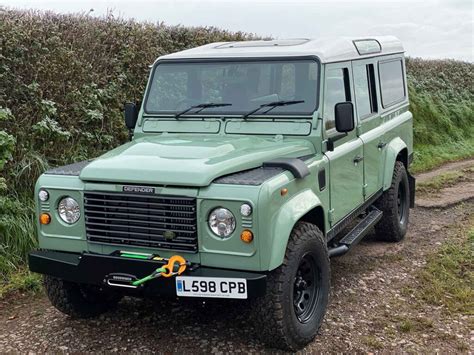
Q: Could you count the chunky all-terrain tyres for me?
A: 3